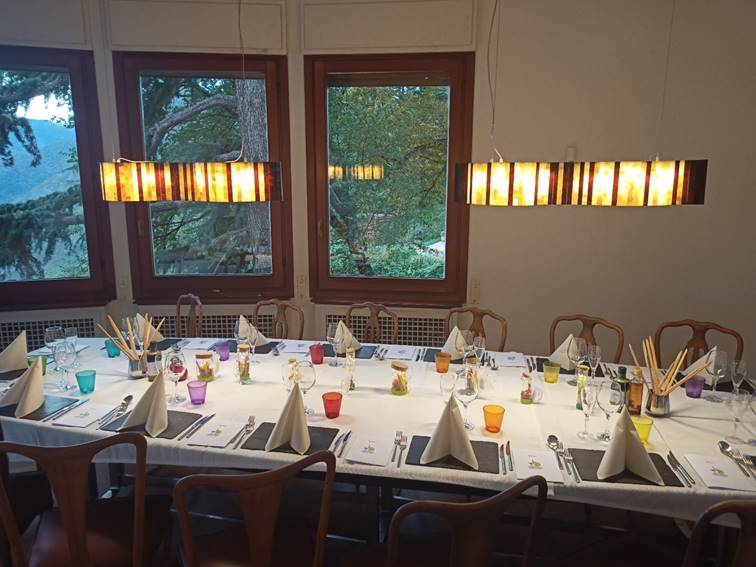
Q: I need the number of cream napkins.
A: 12